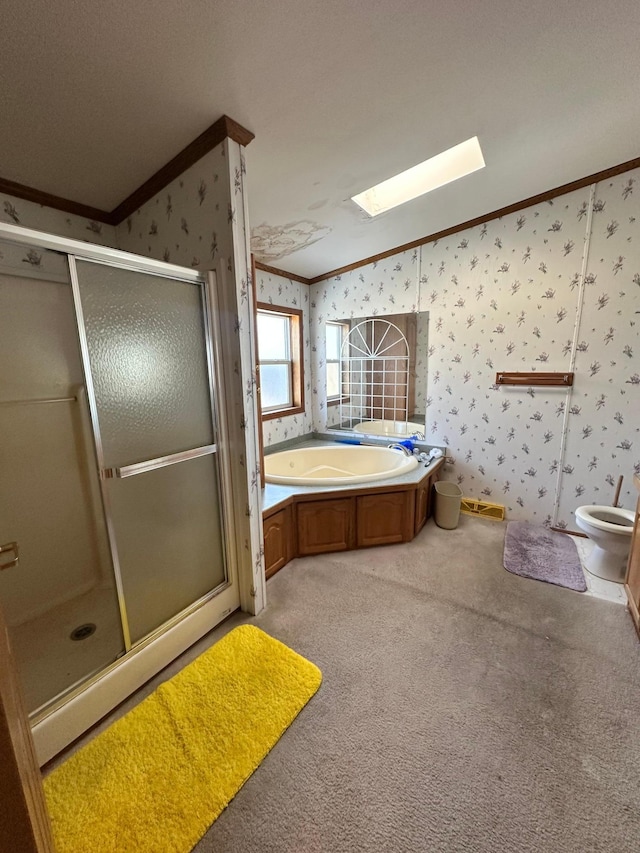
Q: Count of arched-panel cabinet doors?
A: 4